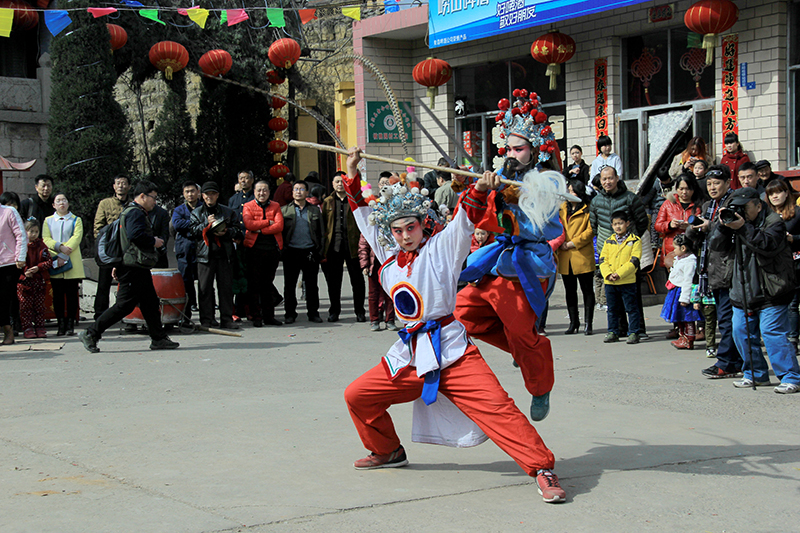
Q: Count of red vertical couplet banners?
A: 2